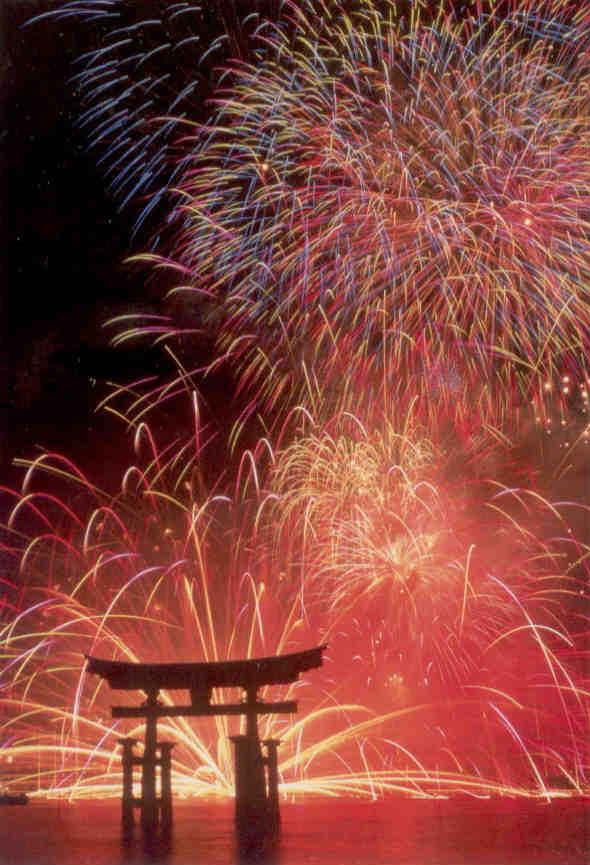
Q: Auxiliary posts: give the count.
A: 4